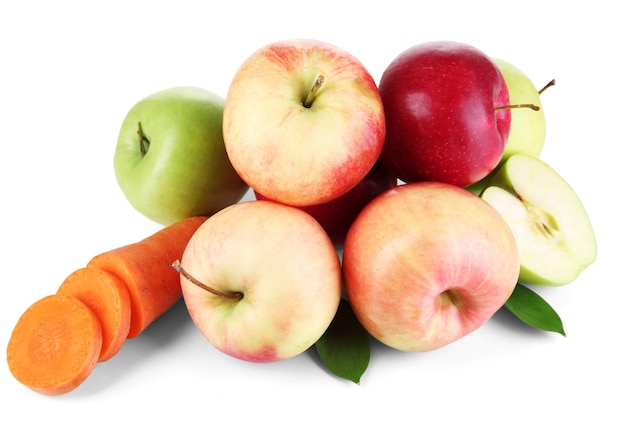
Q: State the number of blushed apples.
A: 3